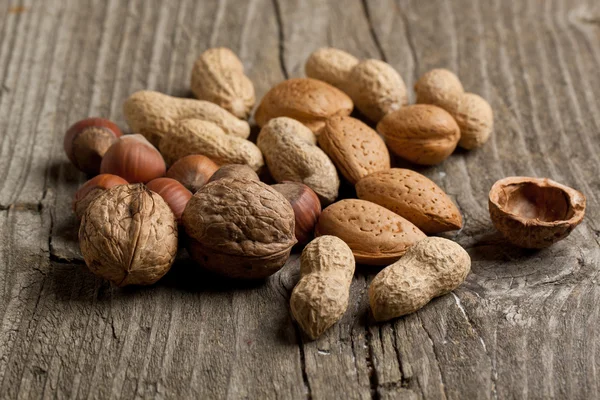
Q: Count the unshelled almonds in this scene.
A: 5